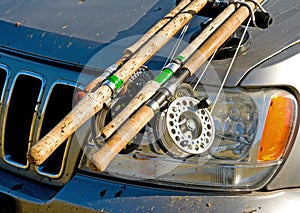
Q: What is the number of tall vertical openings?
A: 3